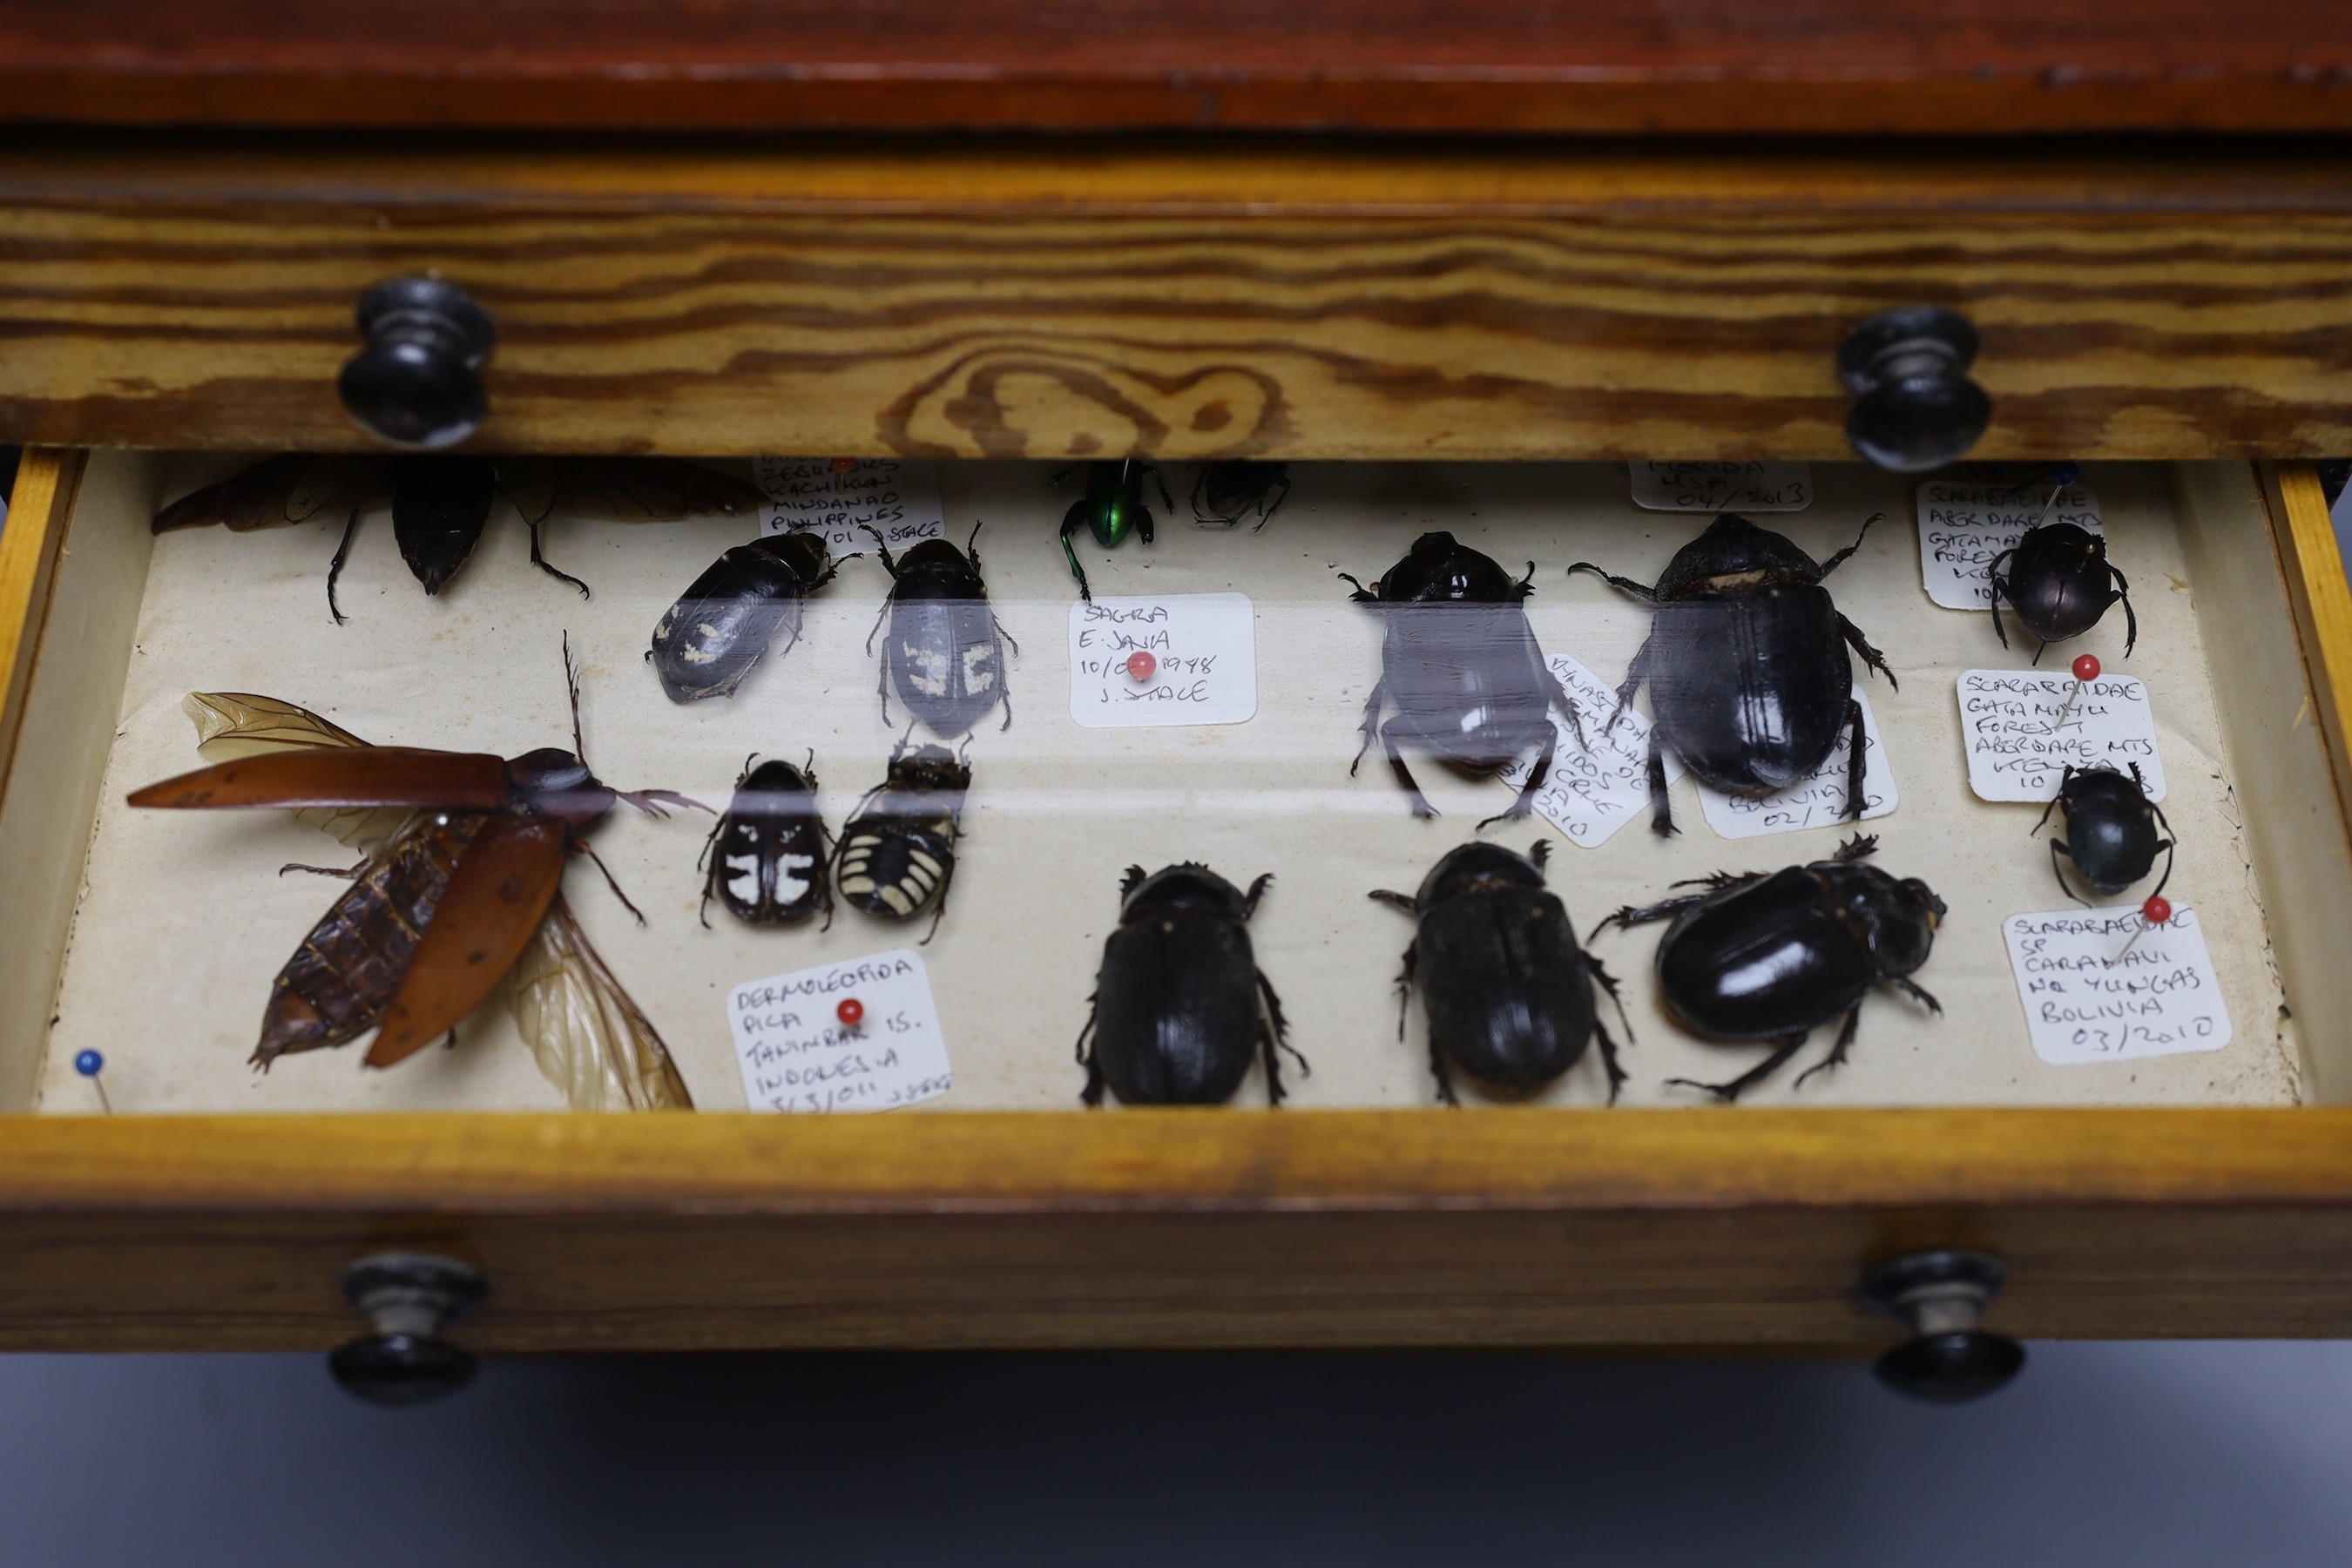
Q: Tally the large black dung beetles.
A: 5